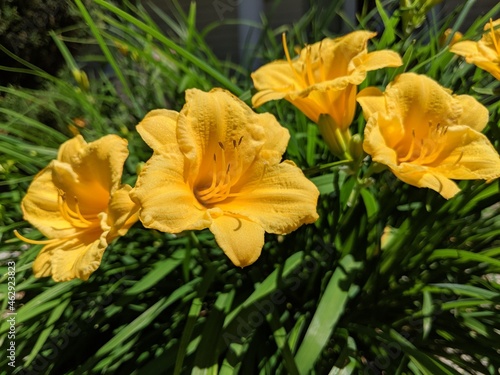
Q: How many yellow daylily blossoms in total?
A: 5